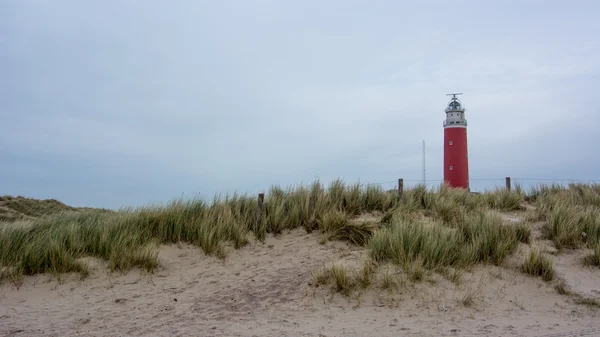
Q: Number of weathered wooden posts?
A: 3